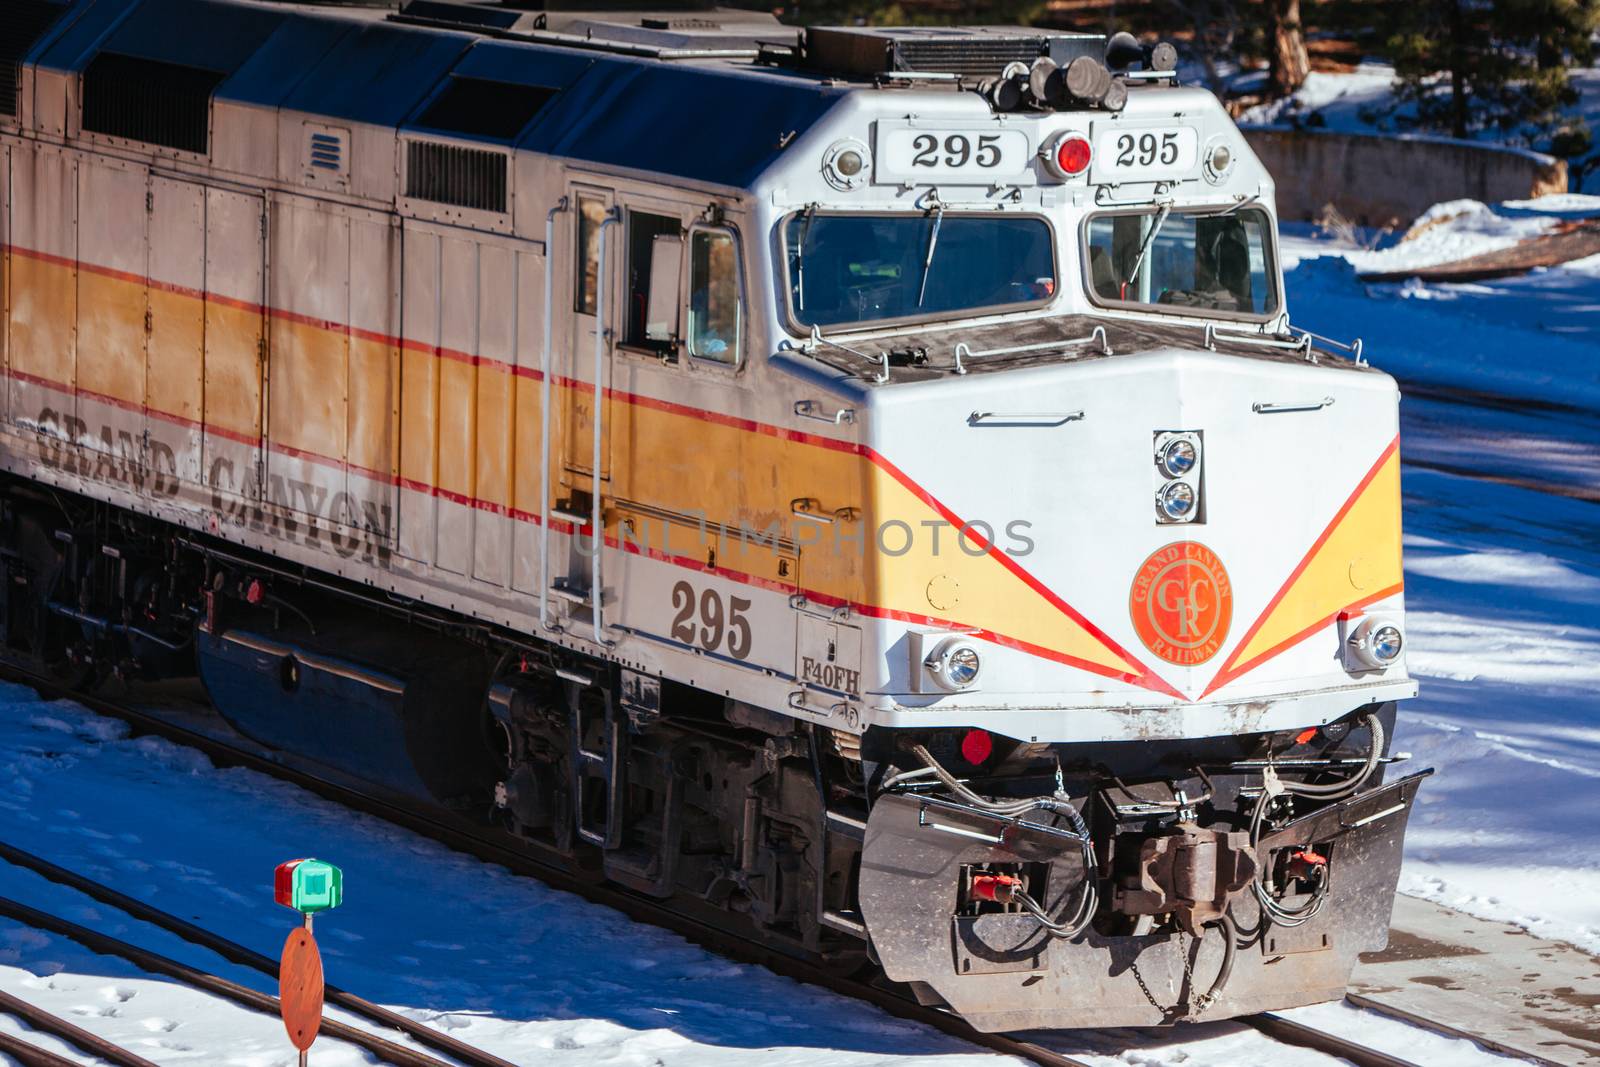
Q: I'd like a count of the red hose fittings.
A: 2